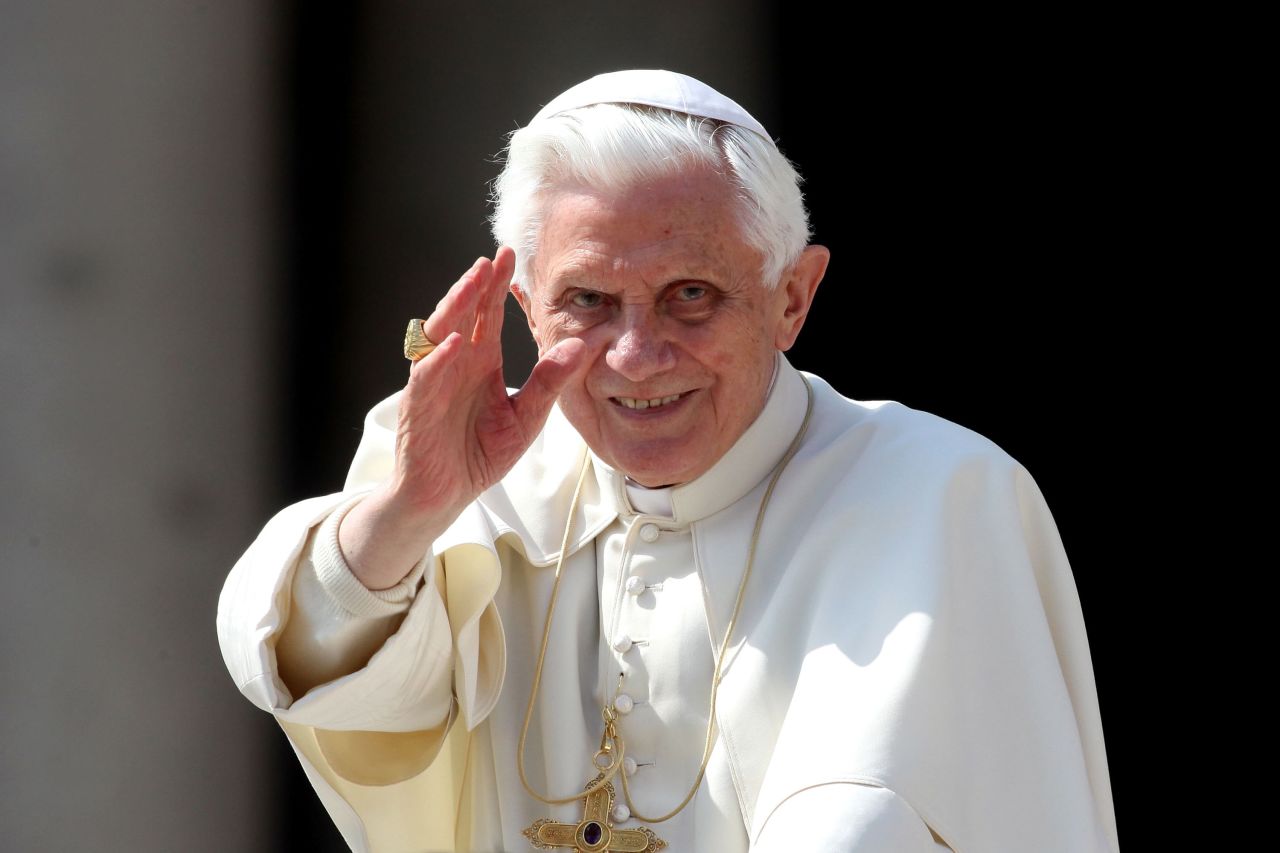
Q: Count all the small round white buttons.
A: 6